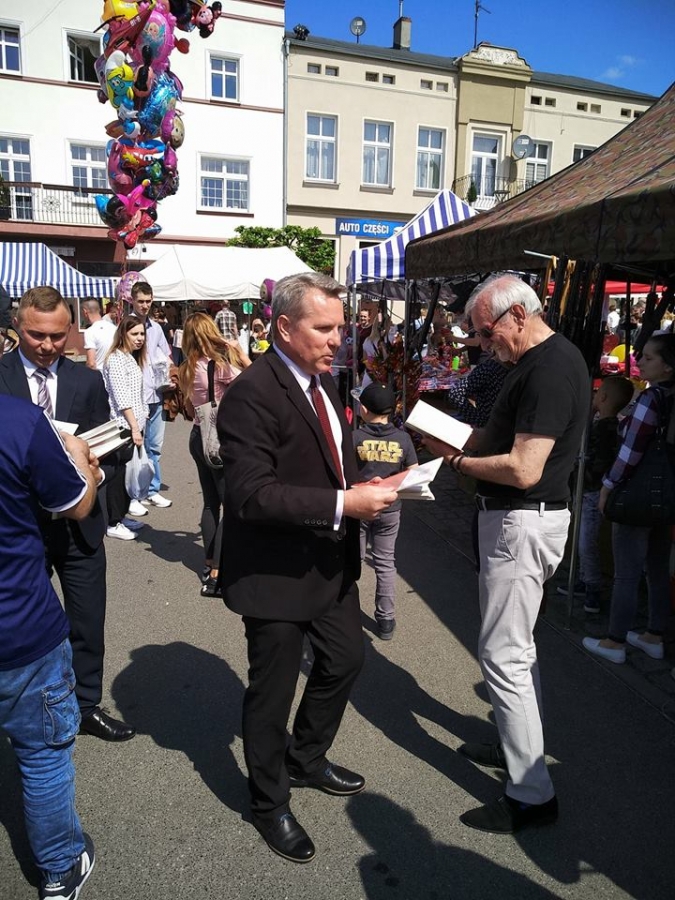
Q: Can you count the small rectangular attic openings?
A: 12